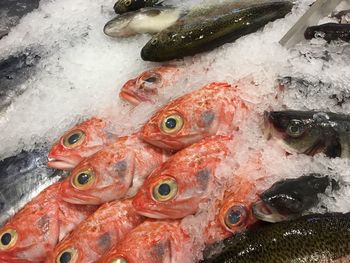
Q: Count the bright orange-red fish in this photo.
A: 9